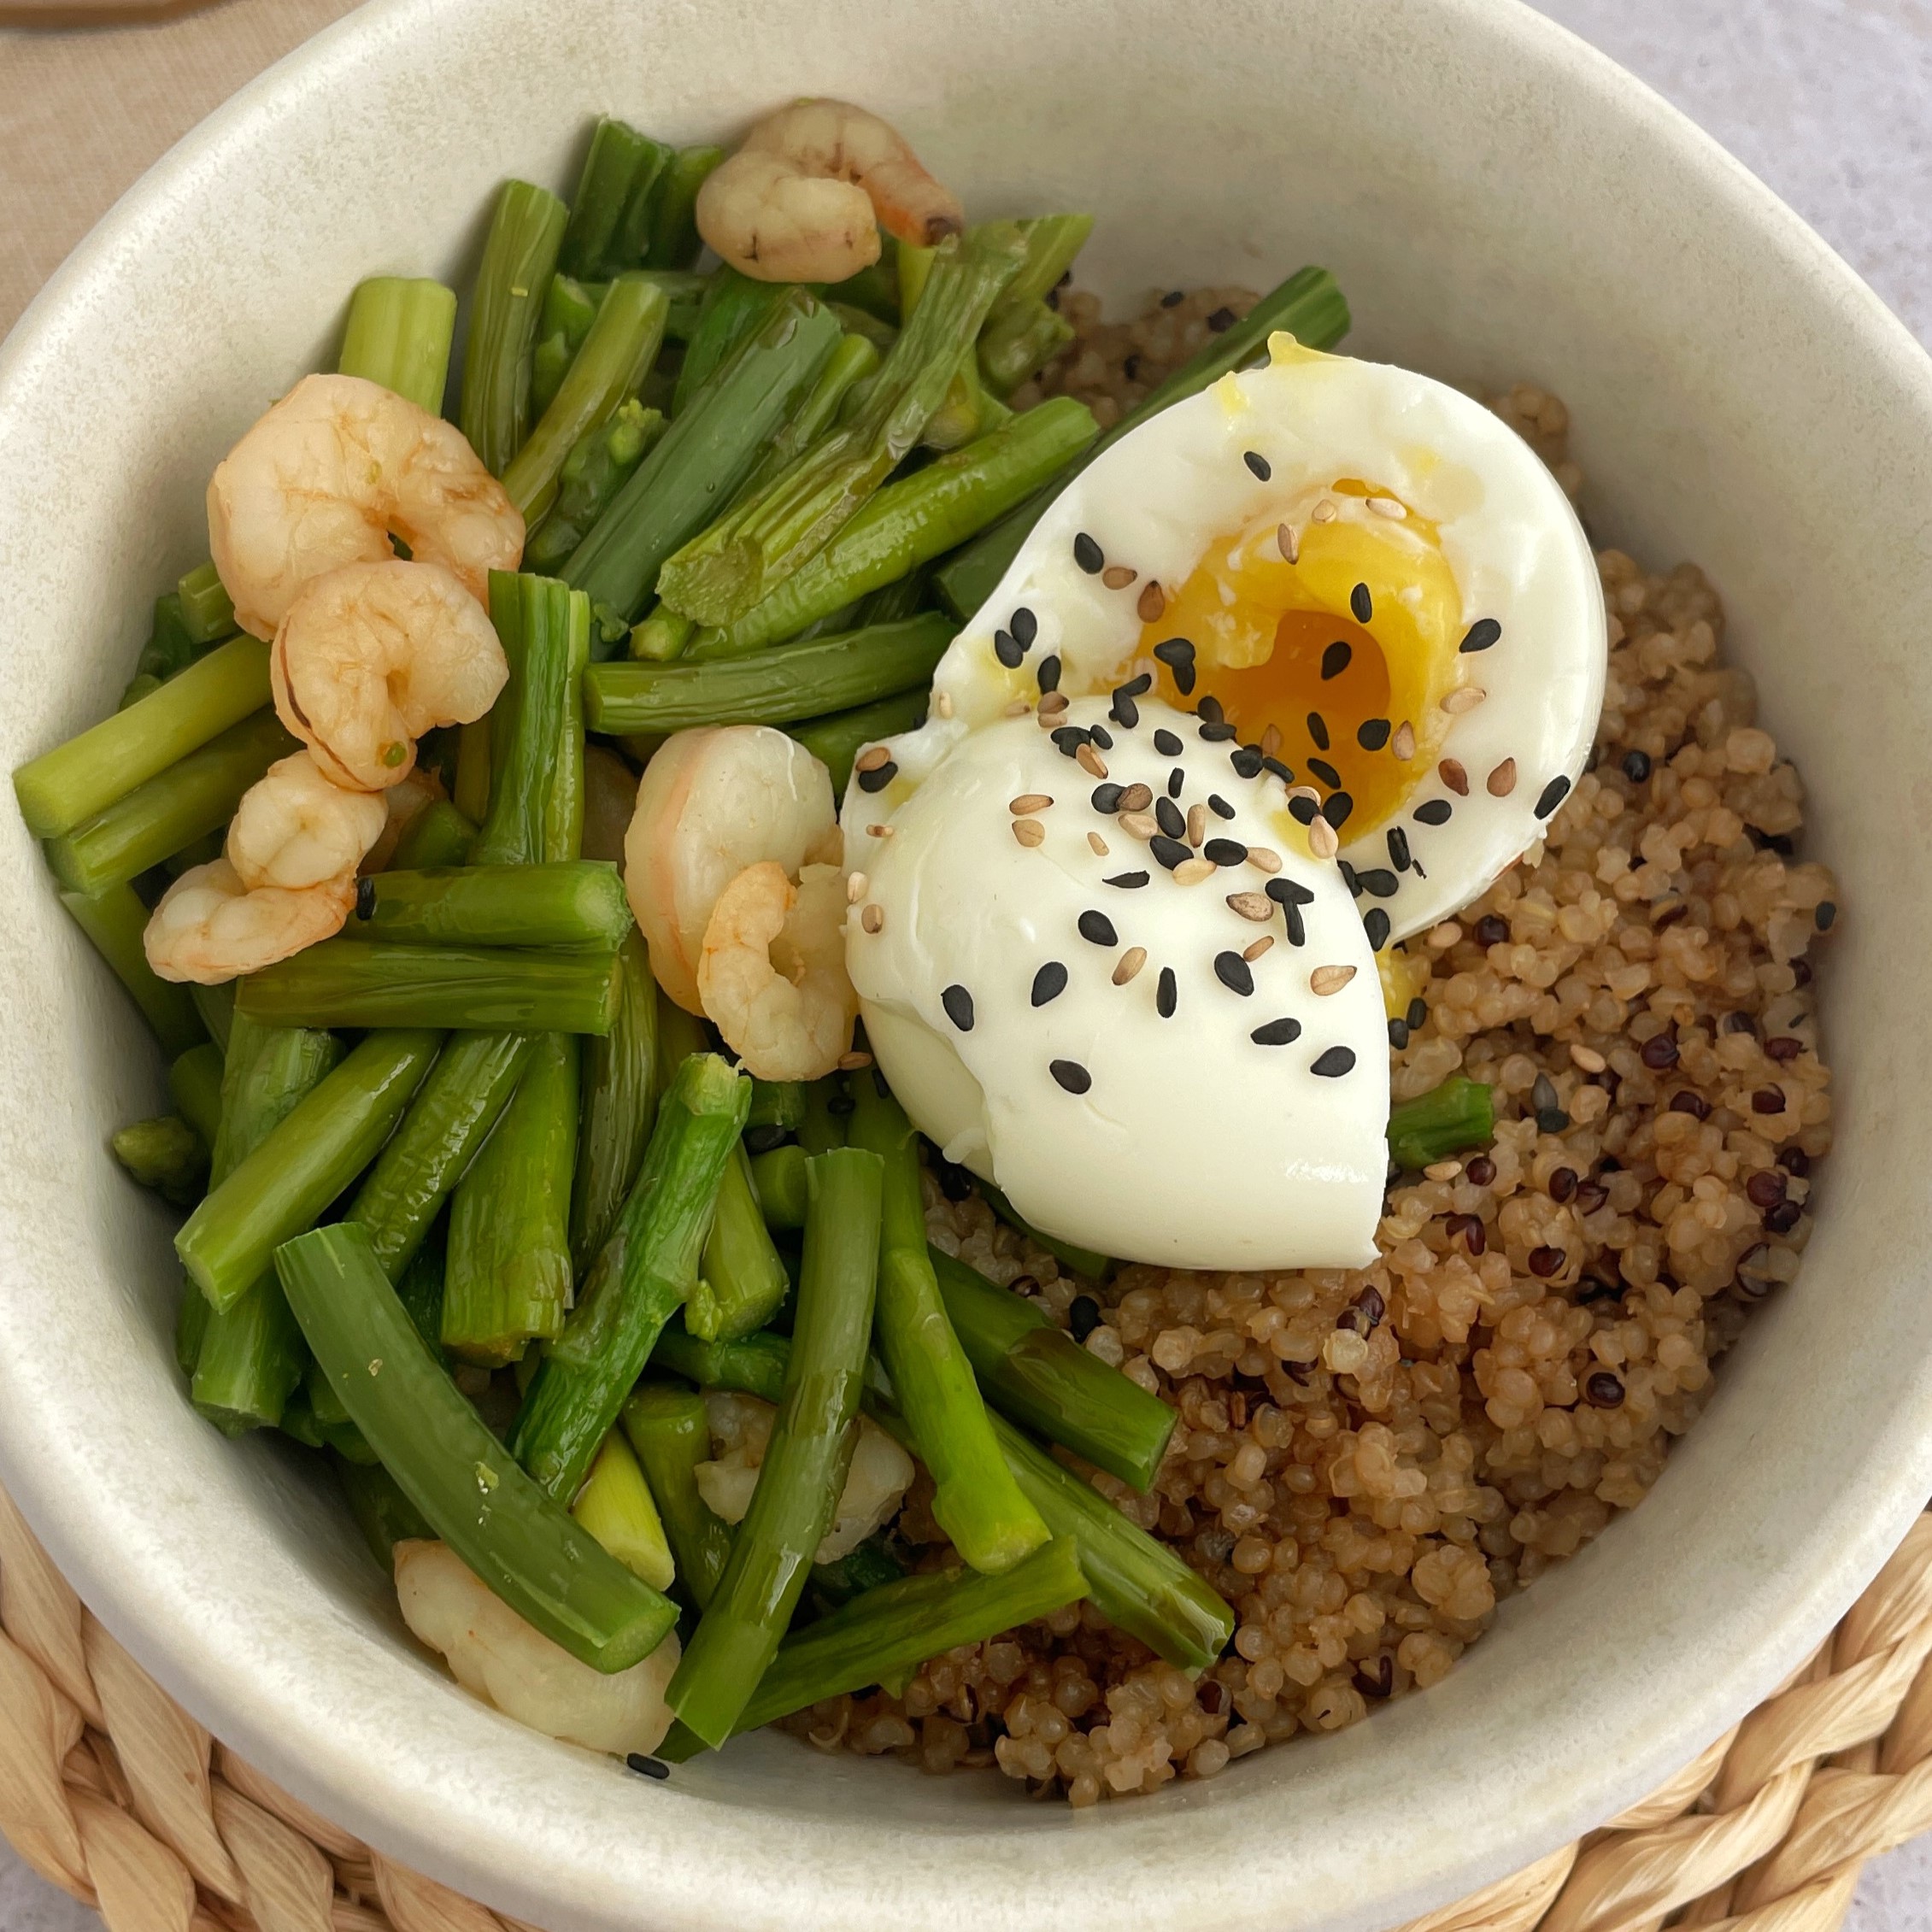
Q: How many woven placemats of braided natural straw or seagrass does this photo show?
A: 1